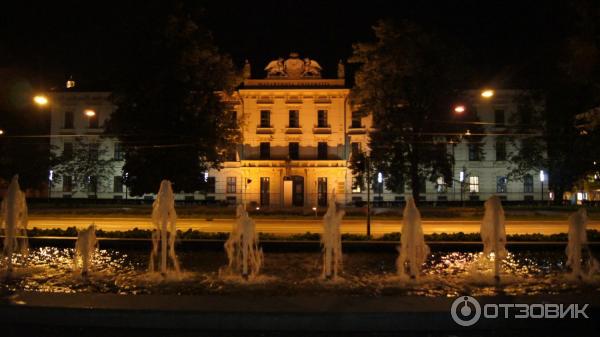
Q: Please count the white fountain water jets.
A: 8